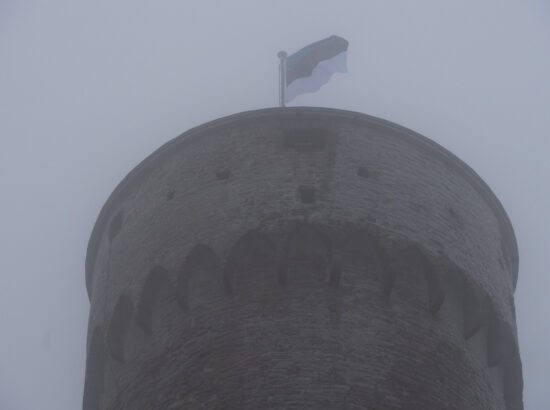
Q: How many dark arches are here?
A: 11